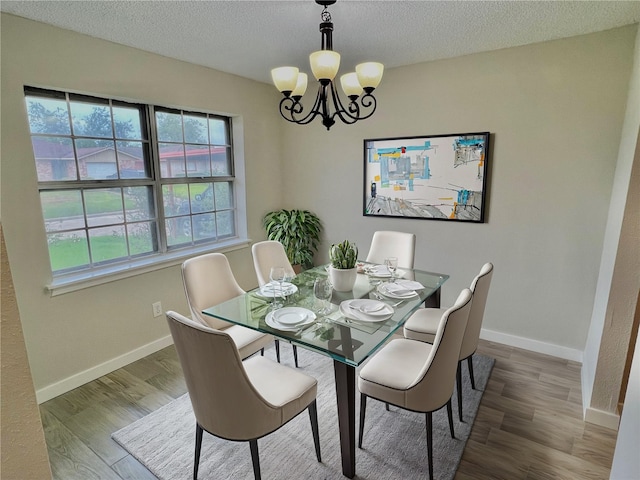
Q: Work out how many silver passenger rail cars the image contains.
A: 0